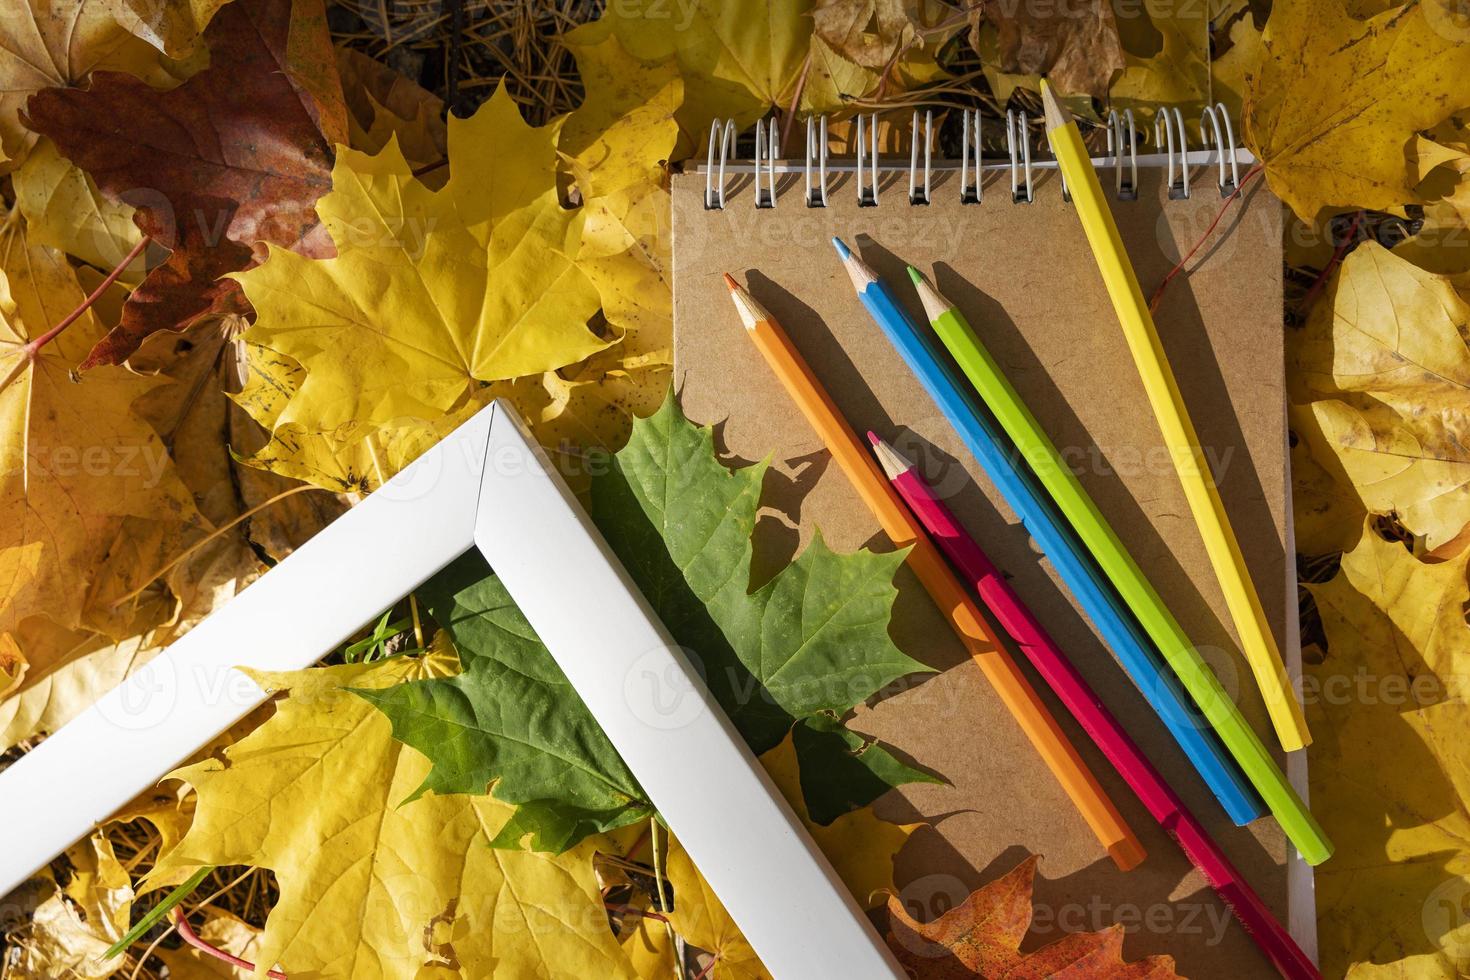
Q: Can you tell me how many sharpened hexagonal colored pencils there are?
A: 5